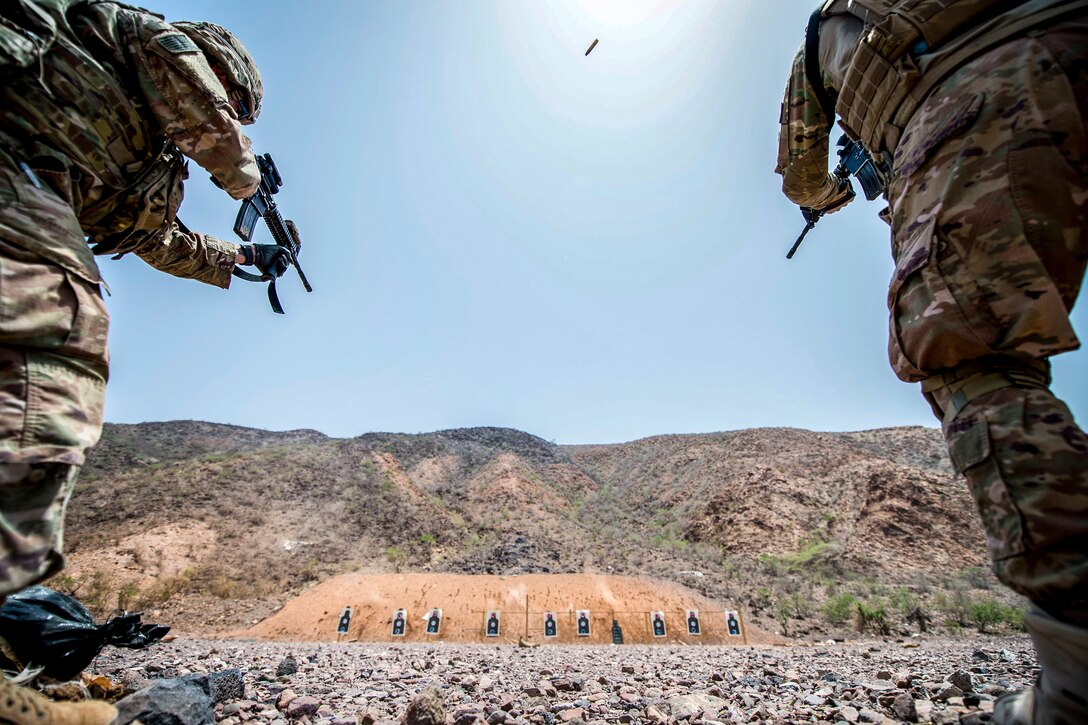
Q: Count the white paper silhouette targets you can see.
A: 9